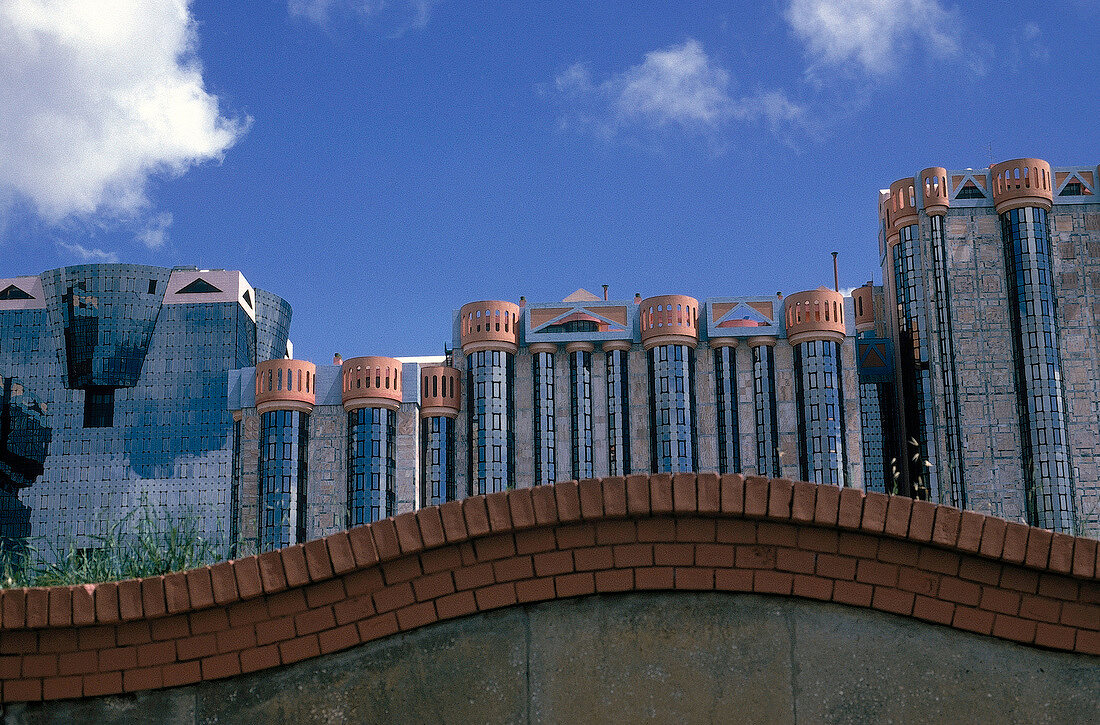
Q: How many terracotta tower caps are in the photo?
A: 11